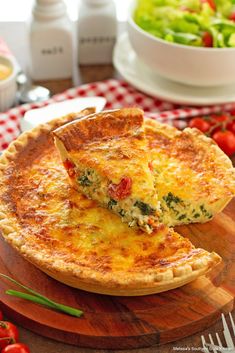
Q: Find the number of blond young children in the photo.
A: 0